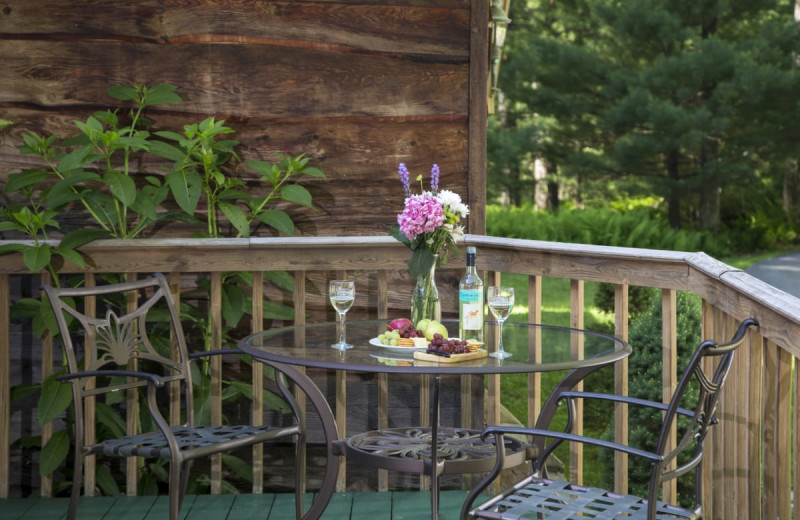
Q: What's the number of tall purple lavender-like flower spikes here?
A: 2